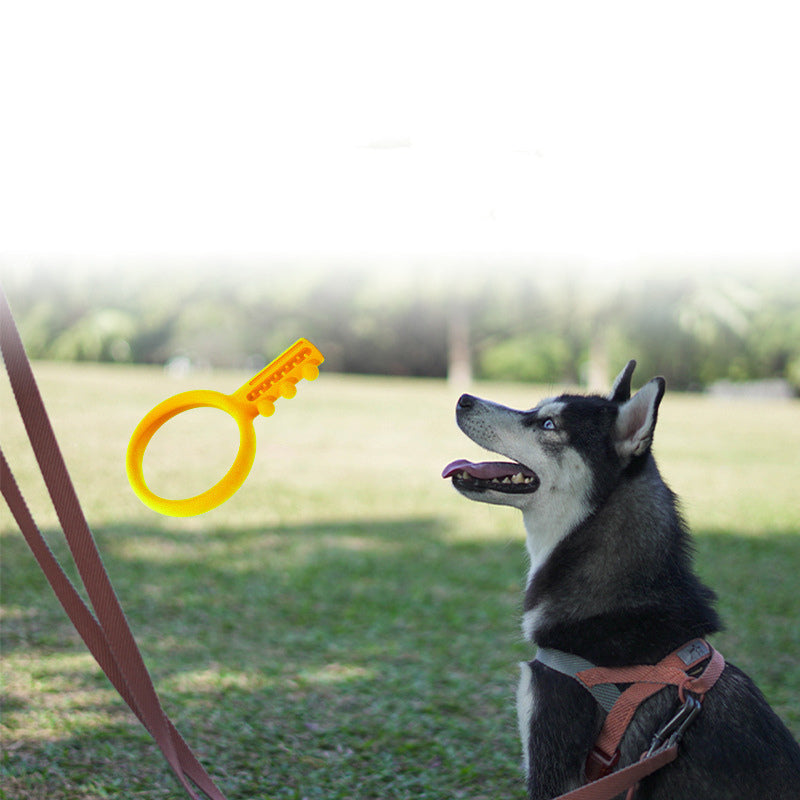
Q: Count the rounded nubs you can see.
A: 3